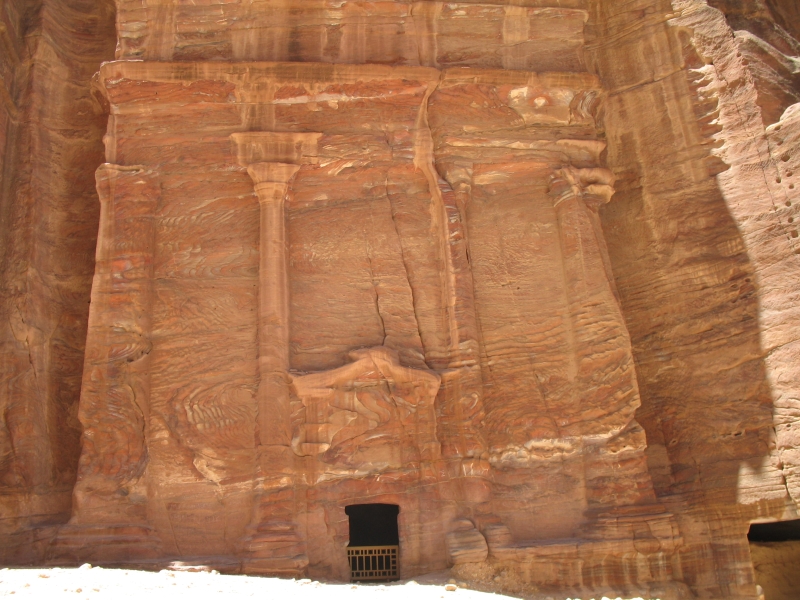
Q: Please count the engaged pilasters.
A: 4